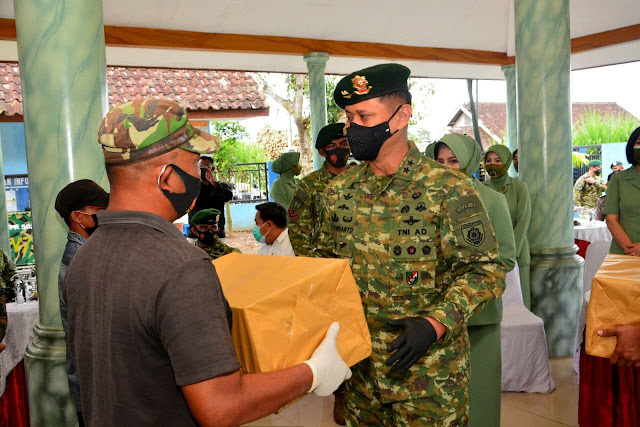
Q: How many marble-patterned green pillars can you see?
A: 4